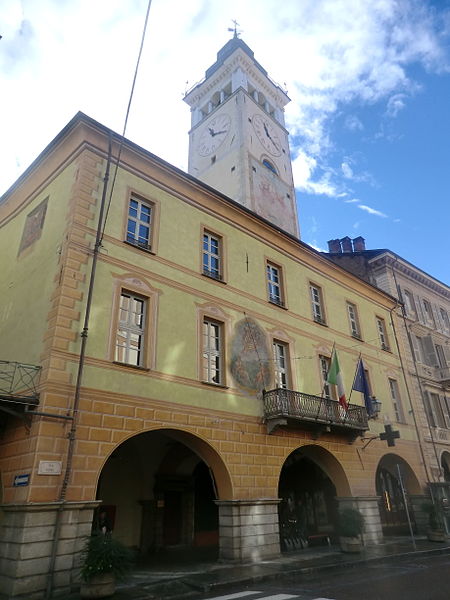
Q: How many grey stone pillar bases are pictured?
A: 4